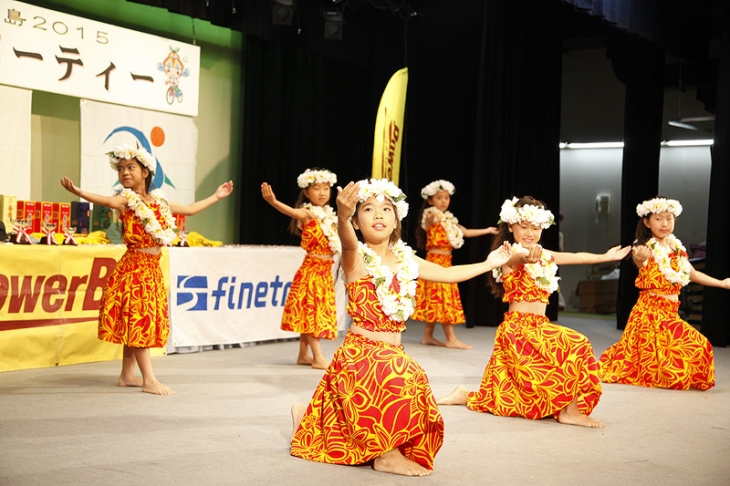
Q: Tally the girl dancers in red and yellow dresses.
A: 6